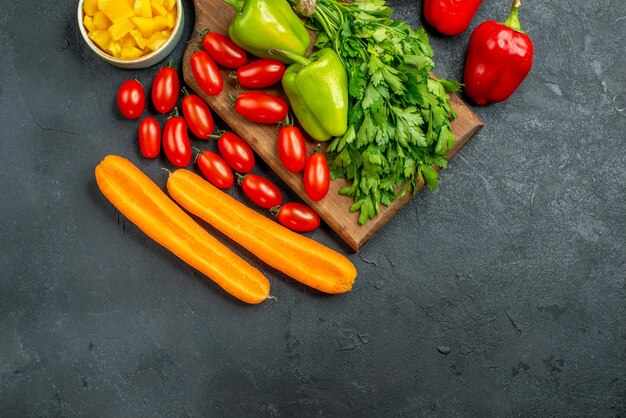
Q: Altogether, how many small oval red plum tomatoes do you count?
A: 15